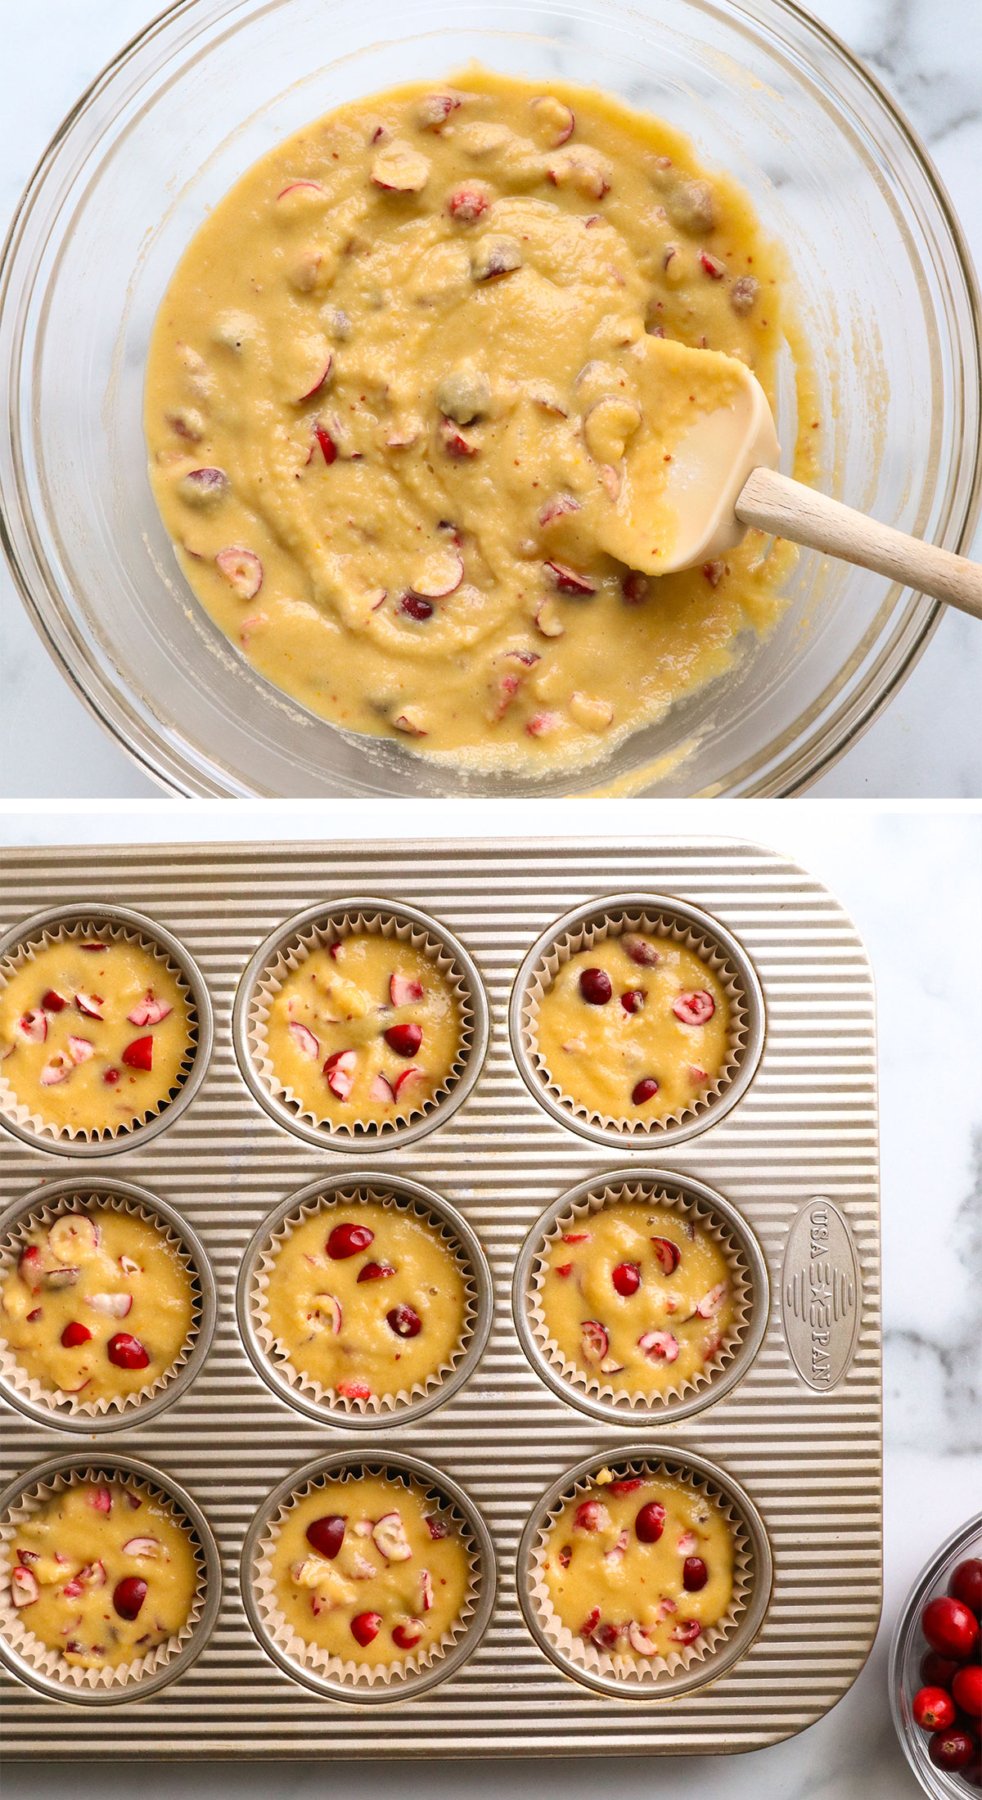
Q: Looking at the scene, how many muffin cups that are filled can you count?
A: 9